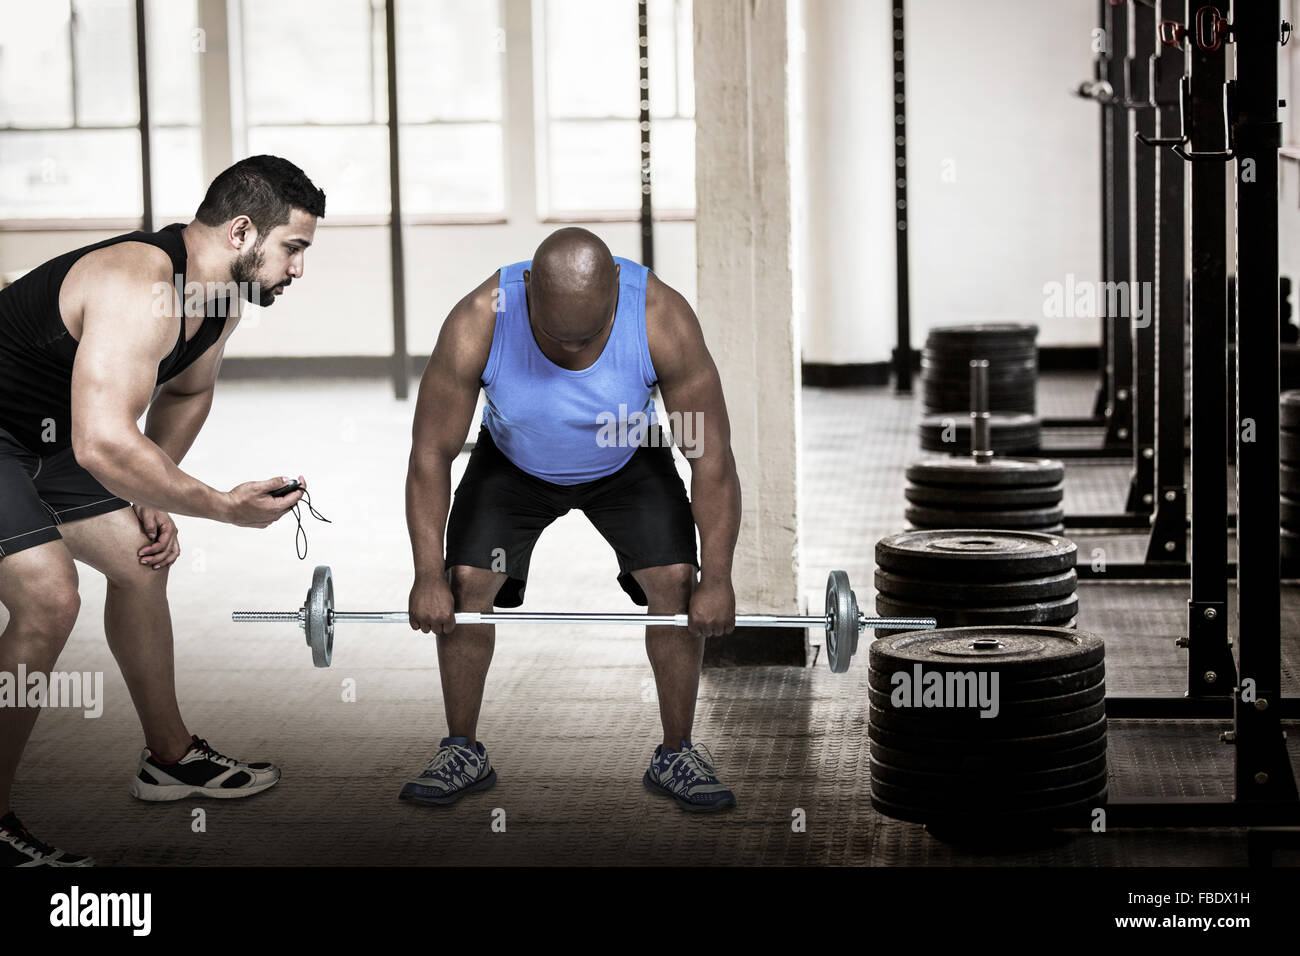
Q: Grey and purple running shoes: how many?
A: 2